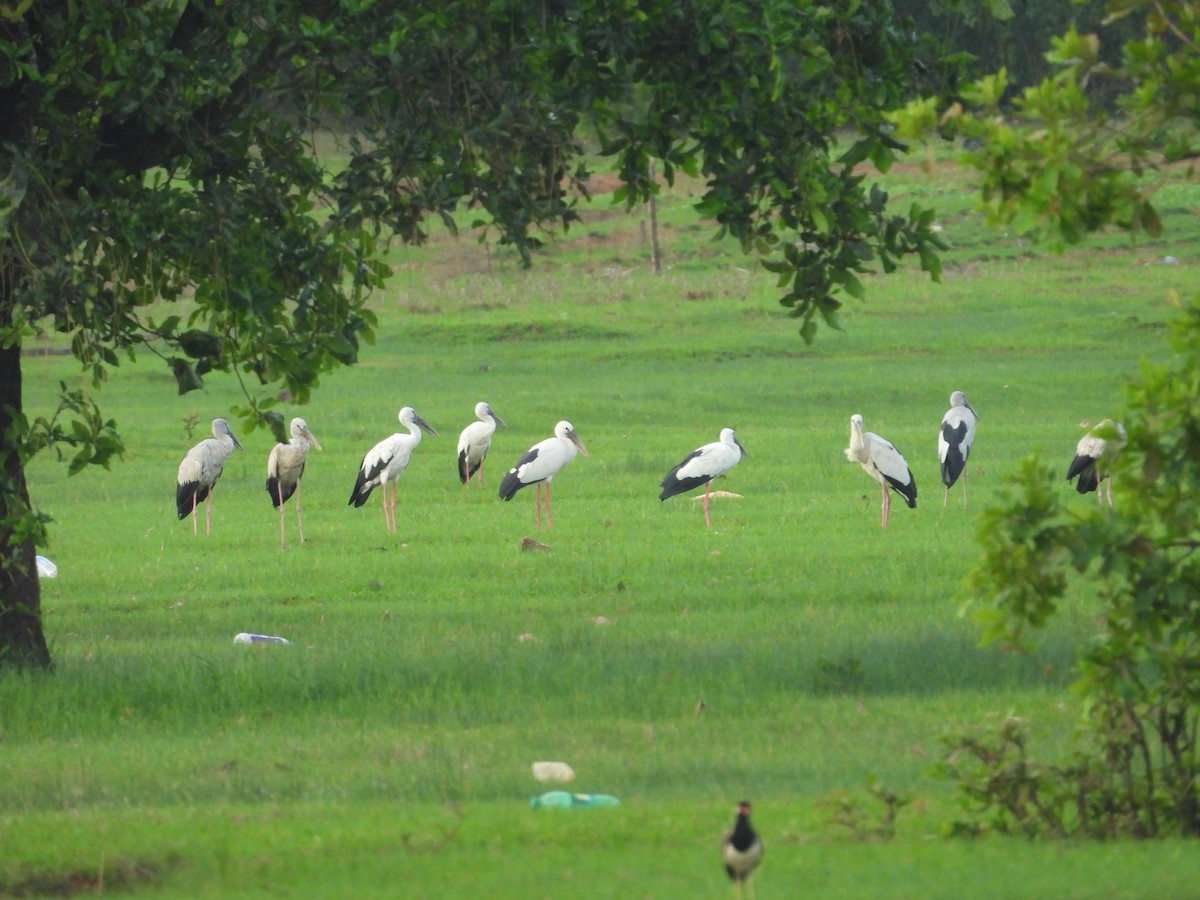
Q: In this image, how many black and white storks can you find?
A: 9